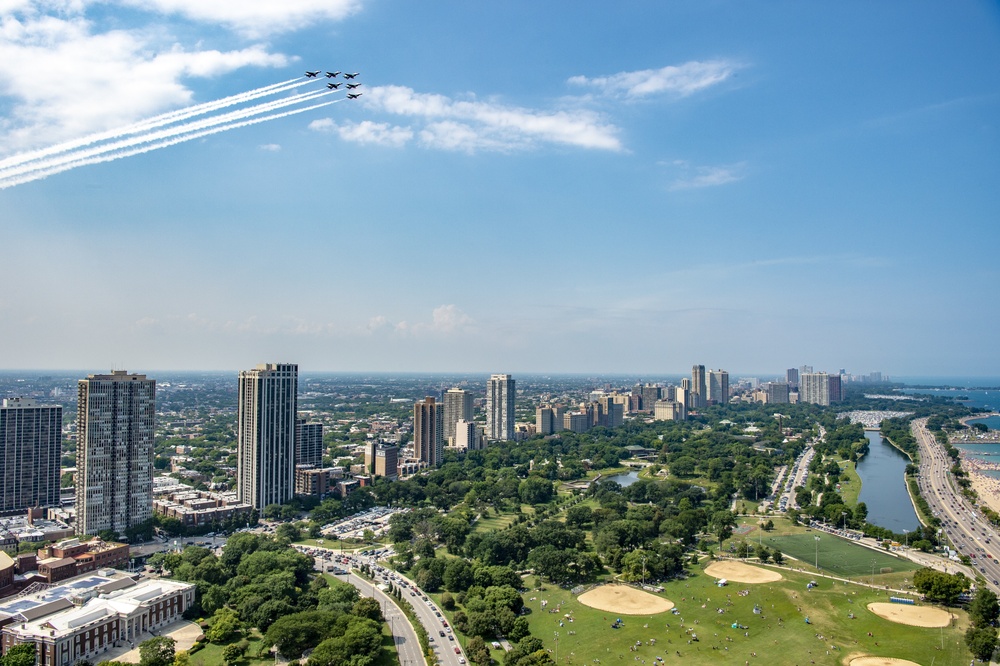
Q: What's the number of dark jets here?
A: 6